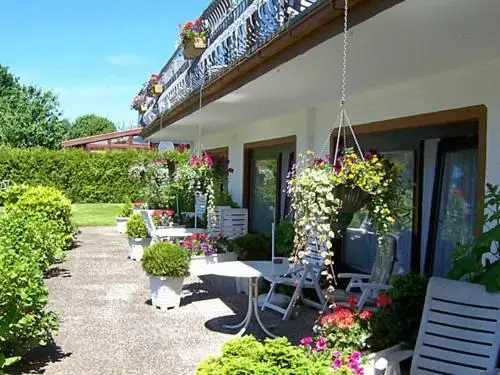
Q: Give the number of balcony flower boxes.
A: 3